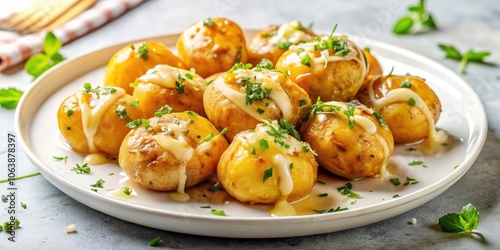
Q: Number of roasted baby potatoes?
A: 12